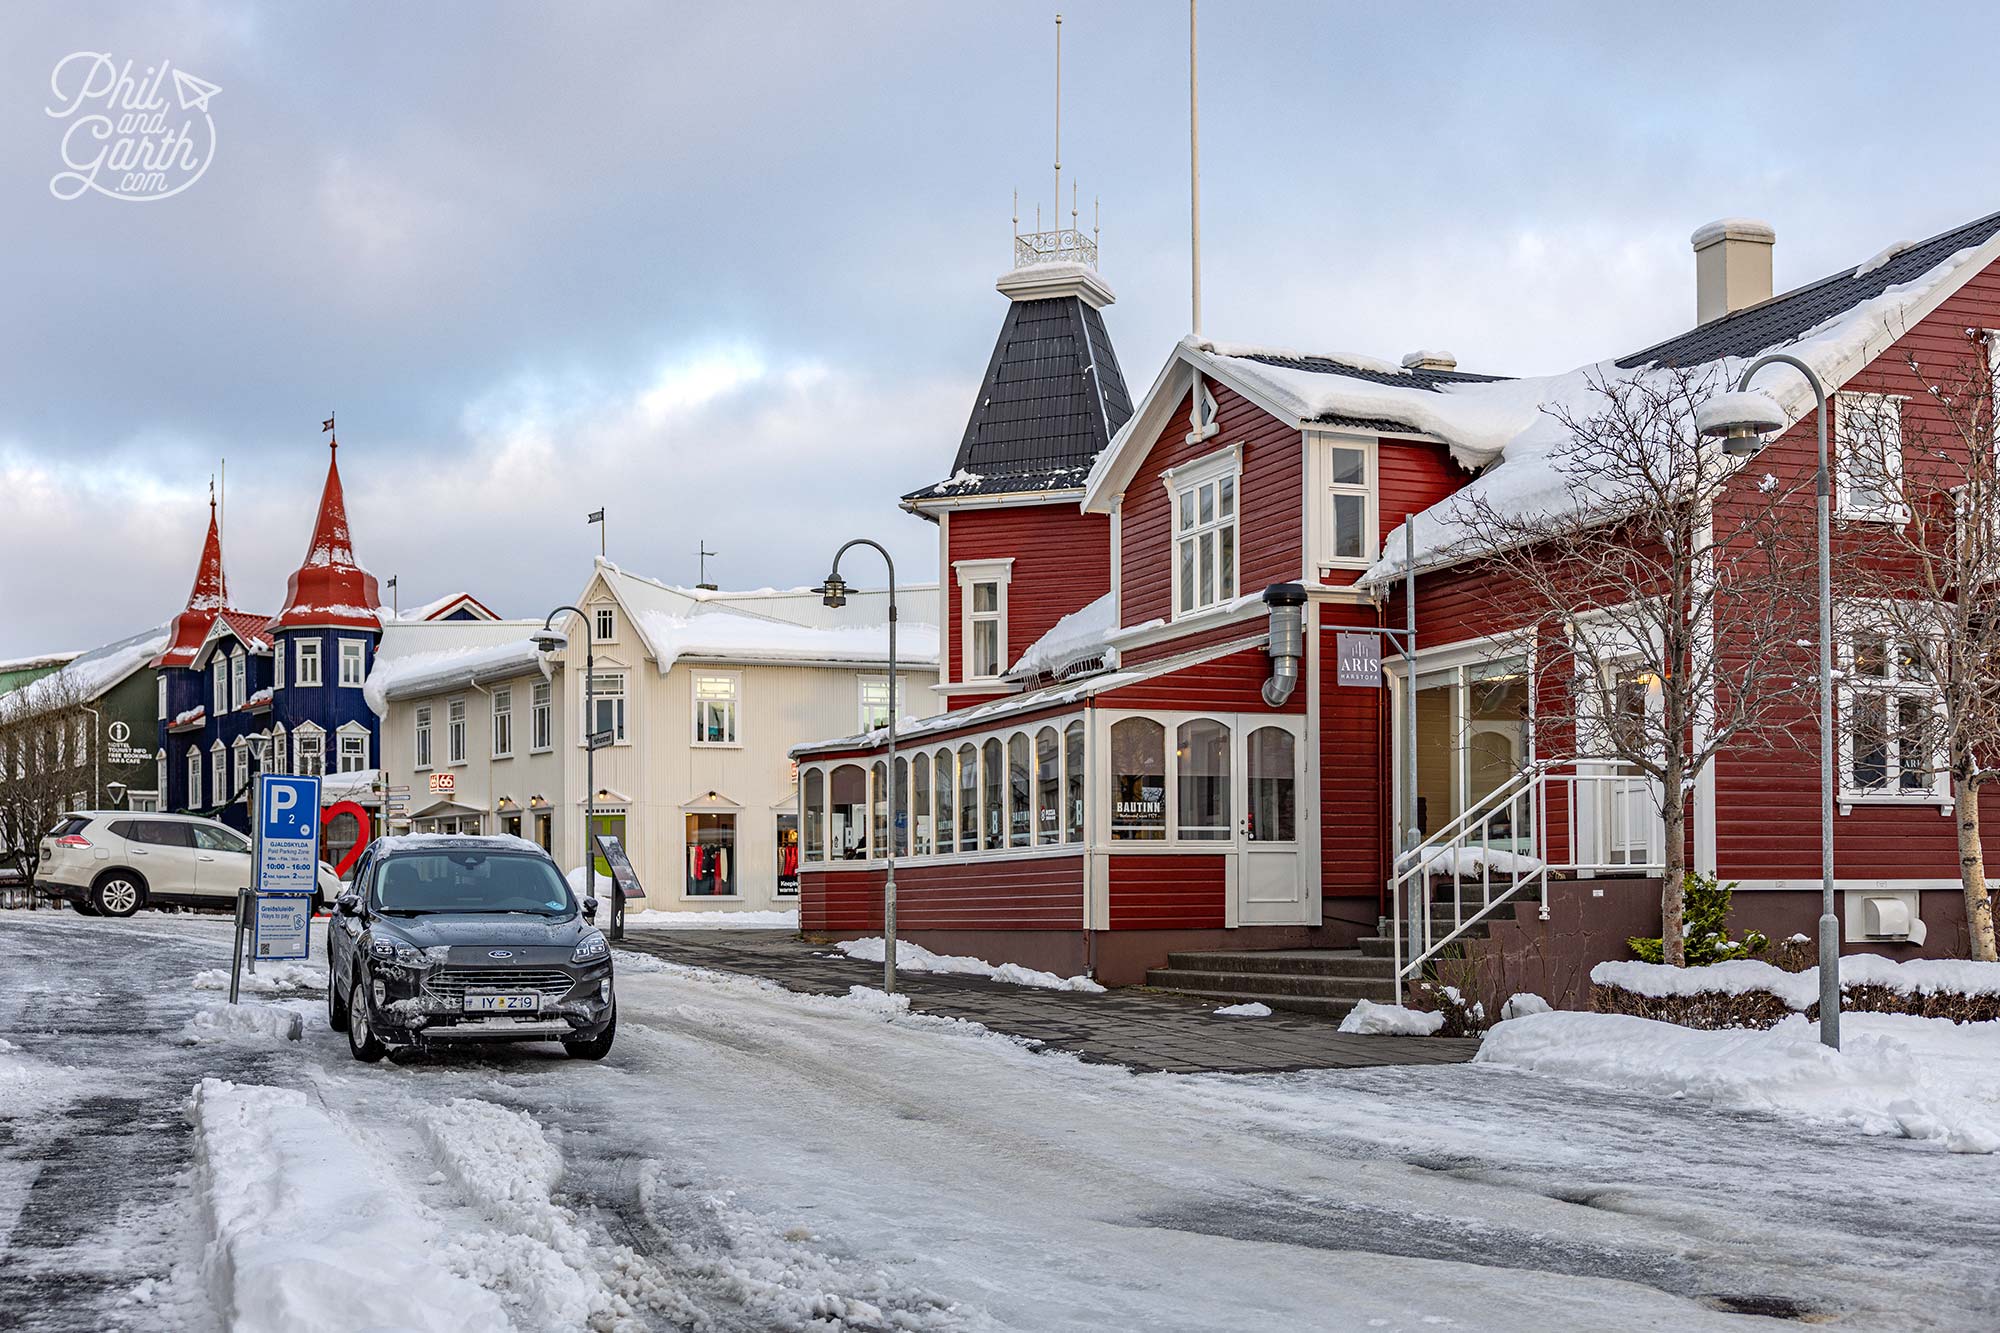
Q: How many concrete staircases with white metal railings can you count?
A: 1